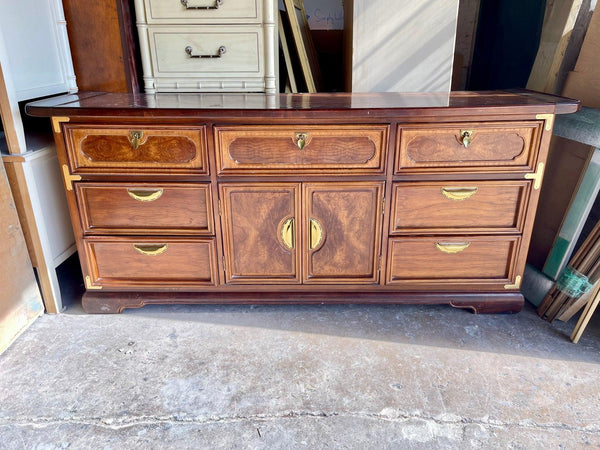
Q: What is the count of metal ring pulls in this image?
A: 3